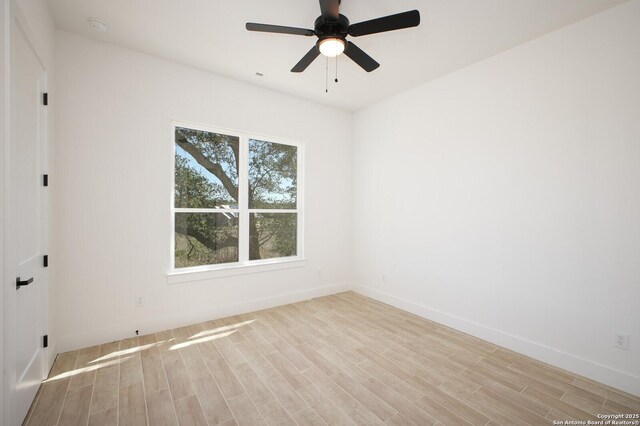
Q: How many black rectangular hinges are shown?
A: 4